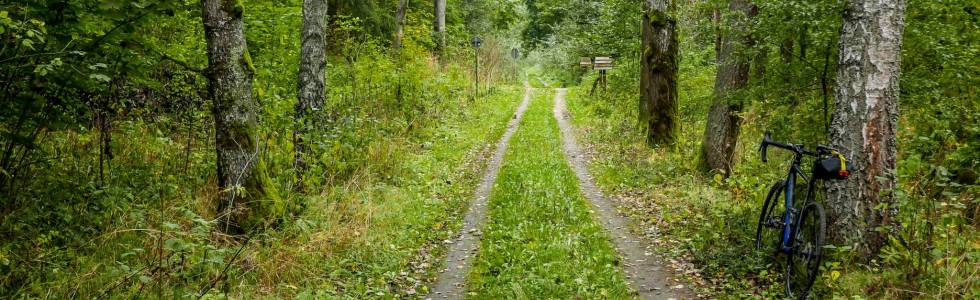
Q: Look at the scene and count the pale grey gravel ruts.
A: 2